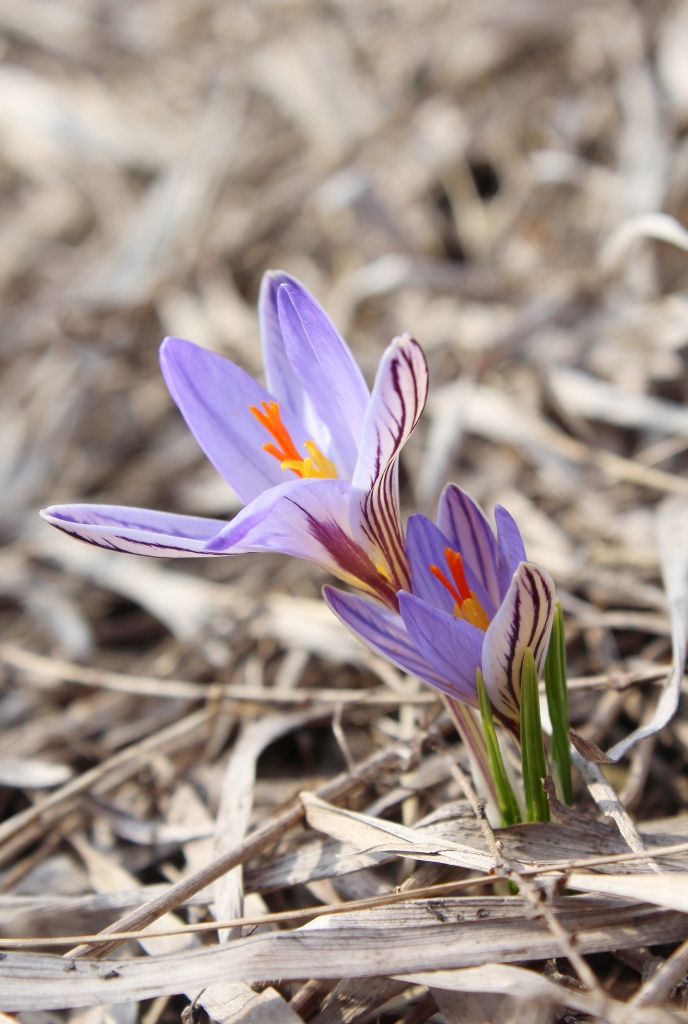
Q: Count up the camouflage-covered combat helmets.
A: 0